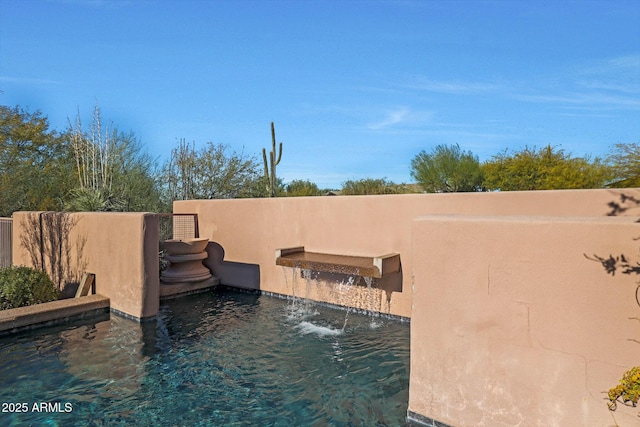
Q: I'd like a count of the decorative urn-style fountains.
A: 1